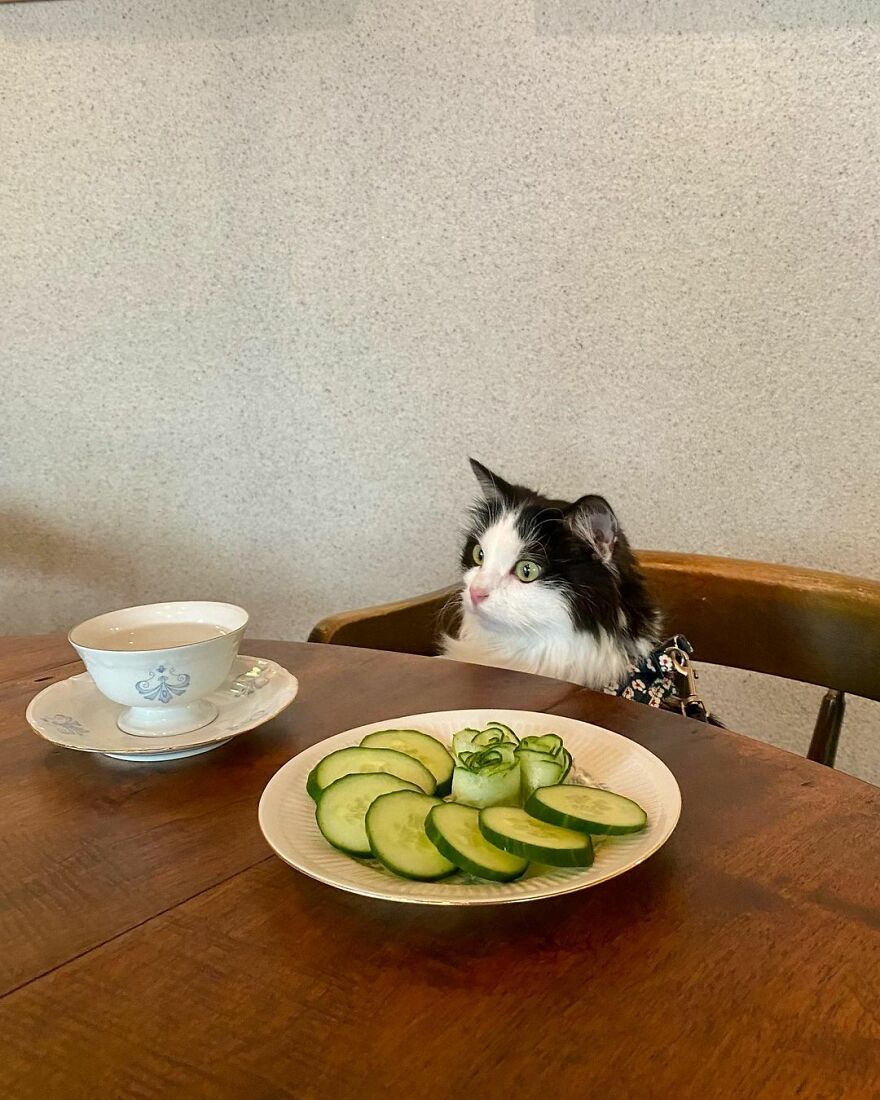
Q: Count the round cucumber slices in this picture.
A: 7